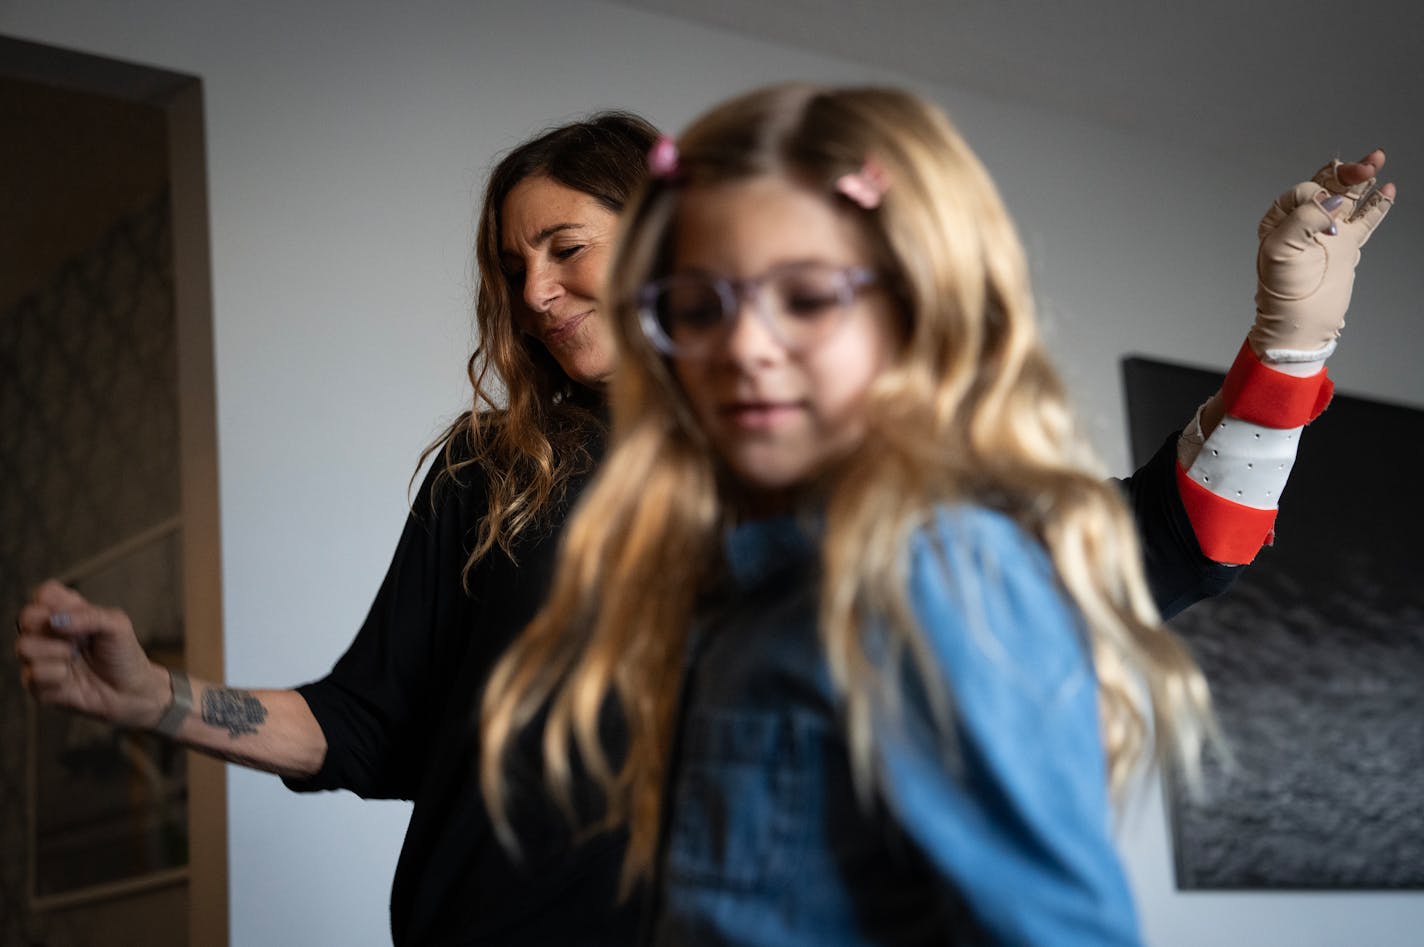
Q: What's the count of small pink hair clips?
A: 2